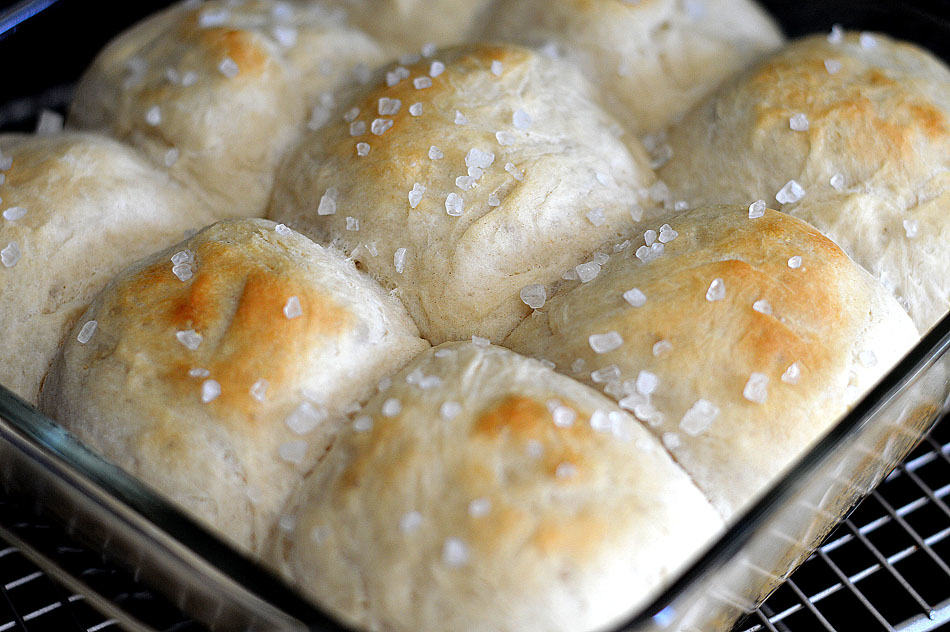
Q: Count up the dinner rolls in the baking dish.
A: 9